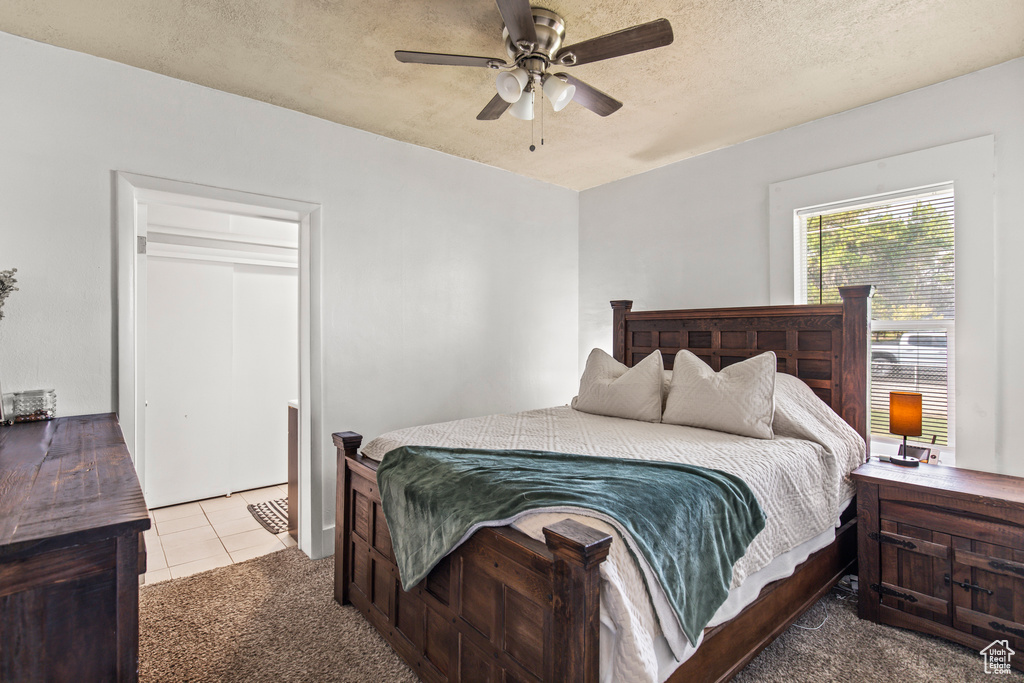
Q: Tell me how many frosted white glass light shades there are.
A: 3